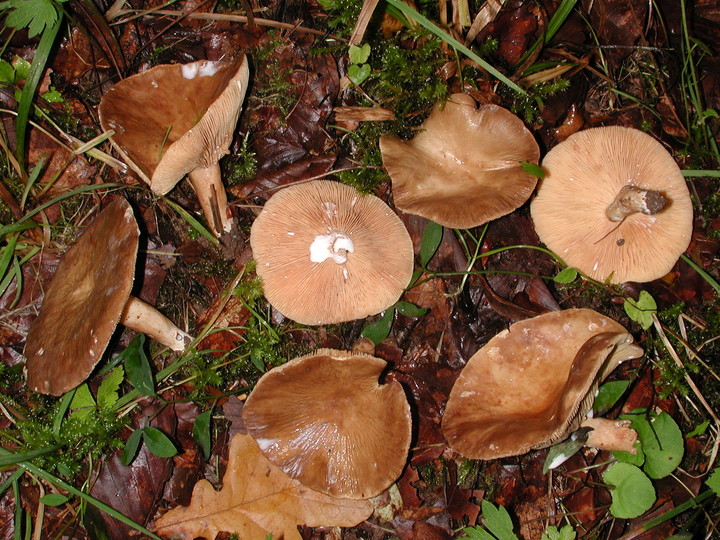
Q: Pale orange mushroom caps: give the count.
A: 2